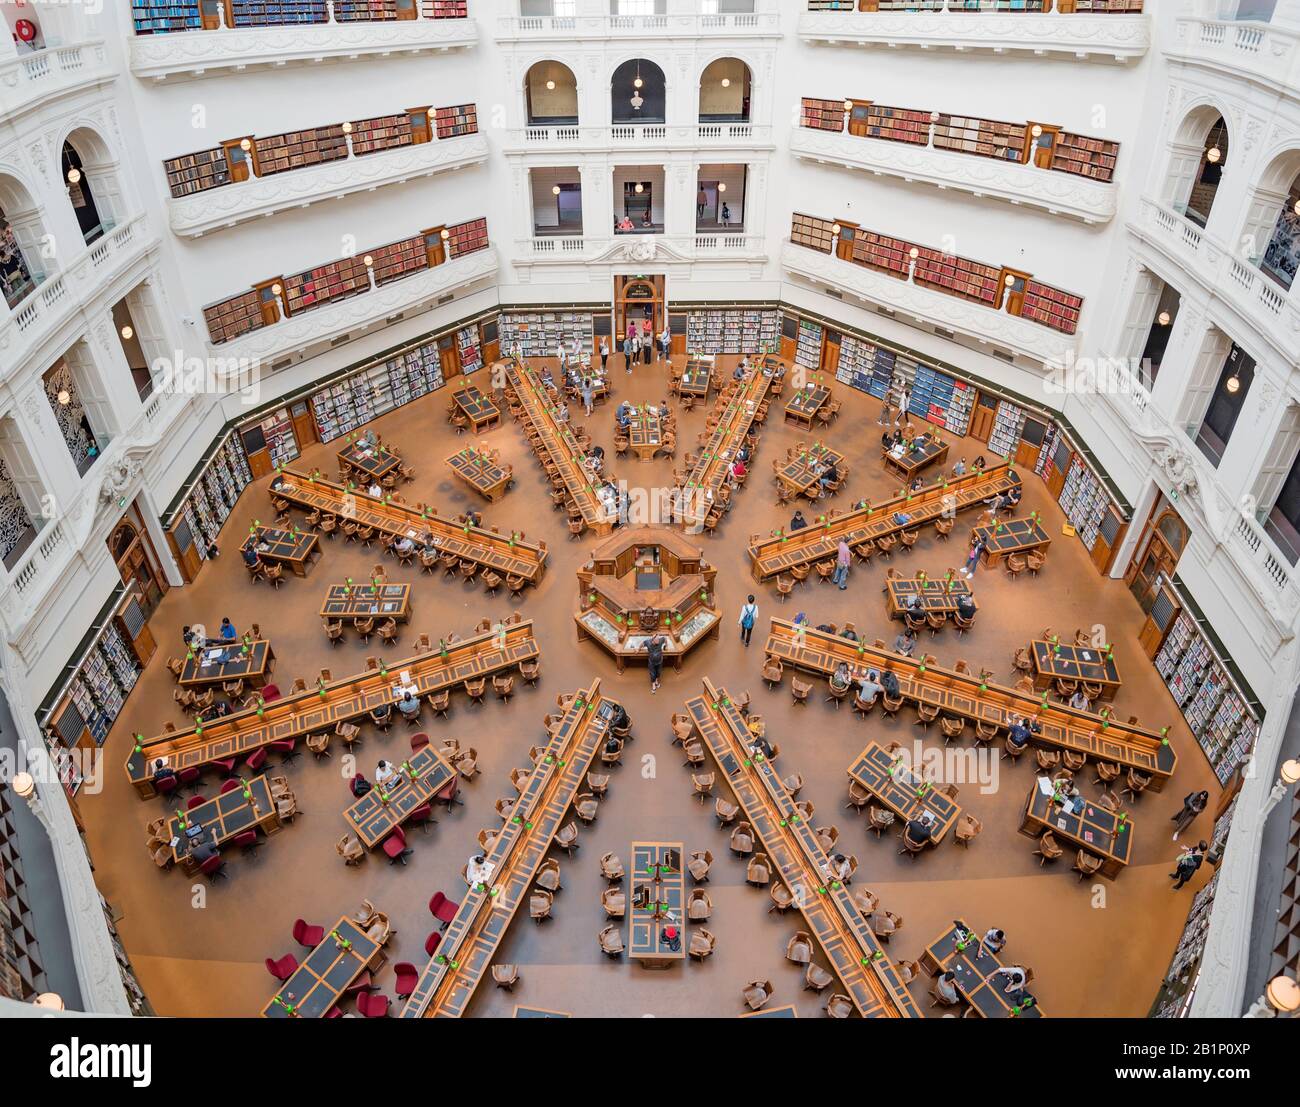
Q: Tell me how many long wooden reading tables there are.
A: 8